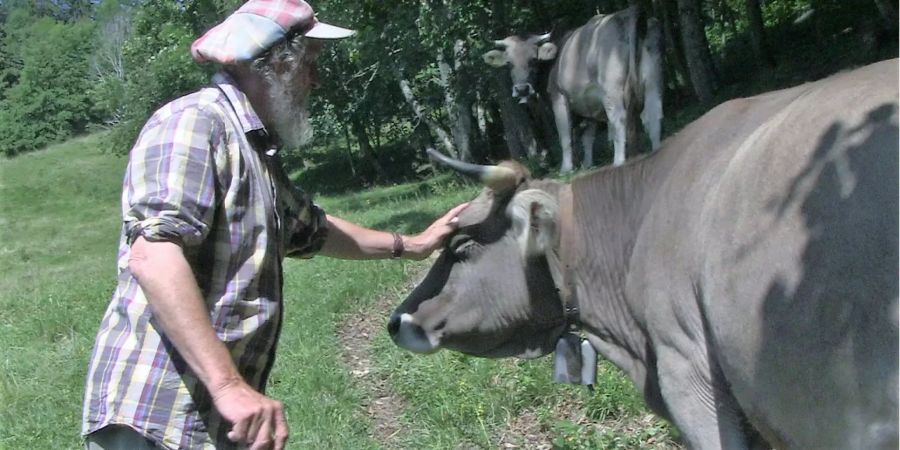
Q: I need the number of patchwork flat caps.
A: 1